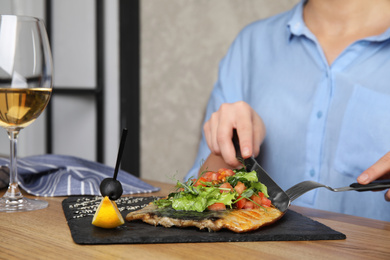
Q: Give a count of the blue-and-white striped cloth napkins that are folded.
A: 1